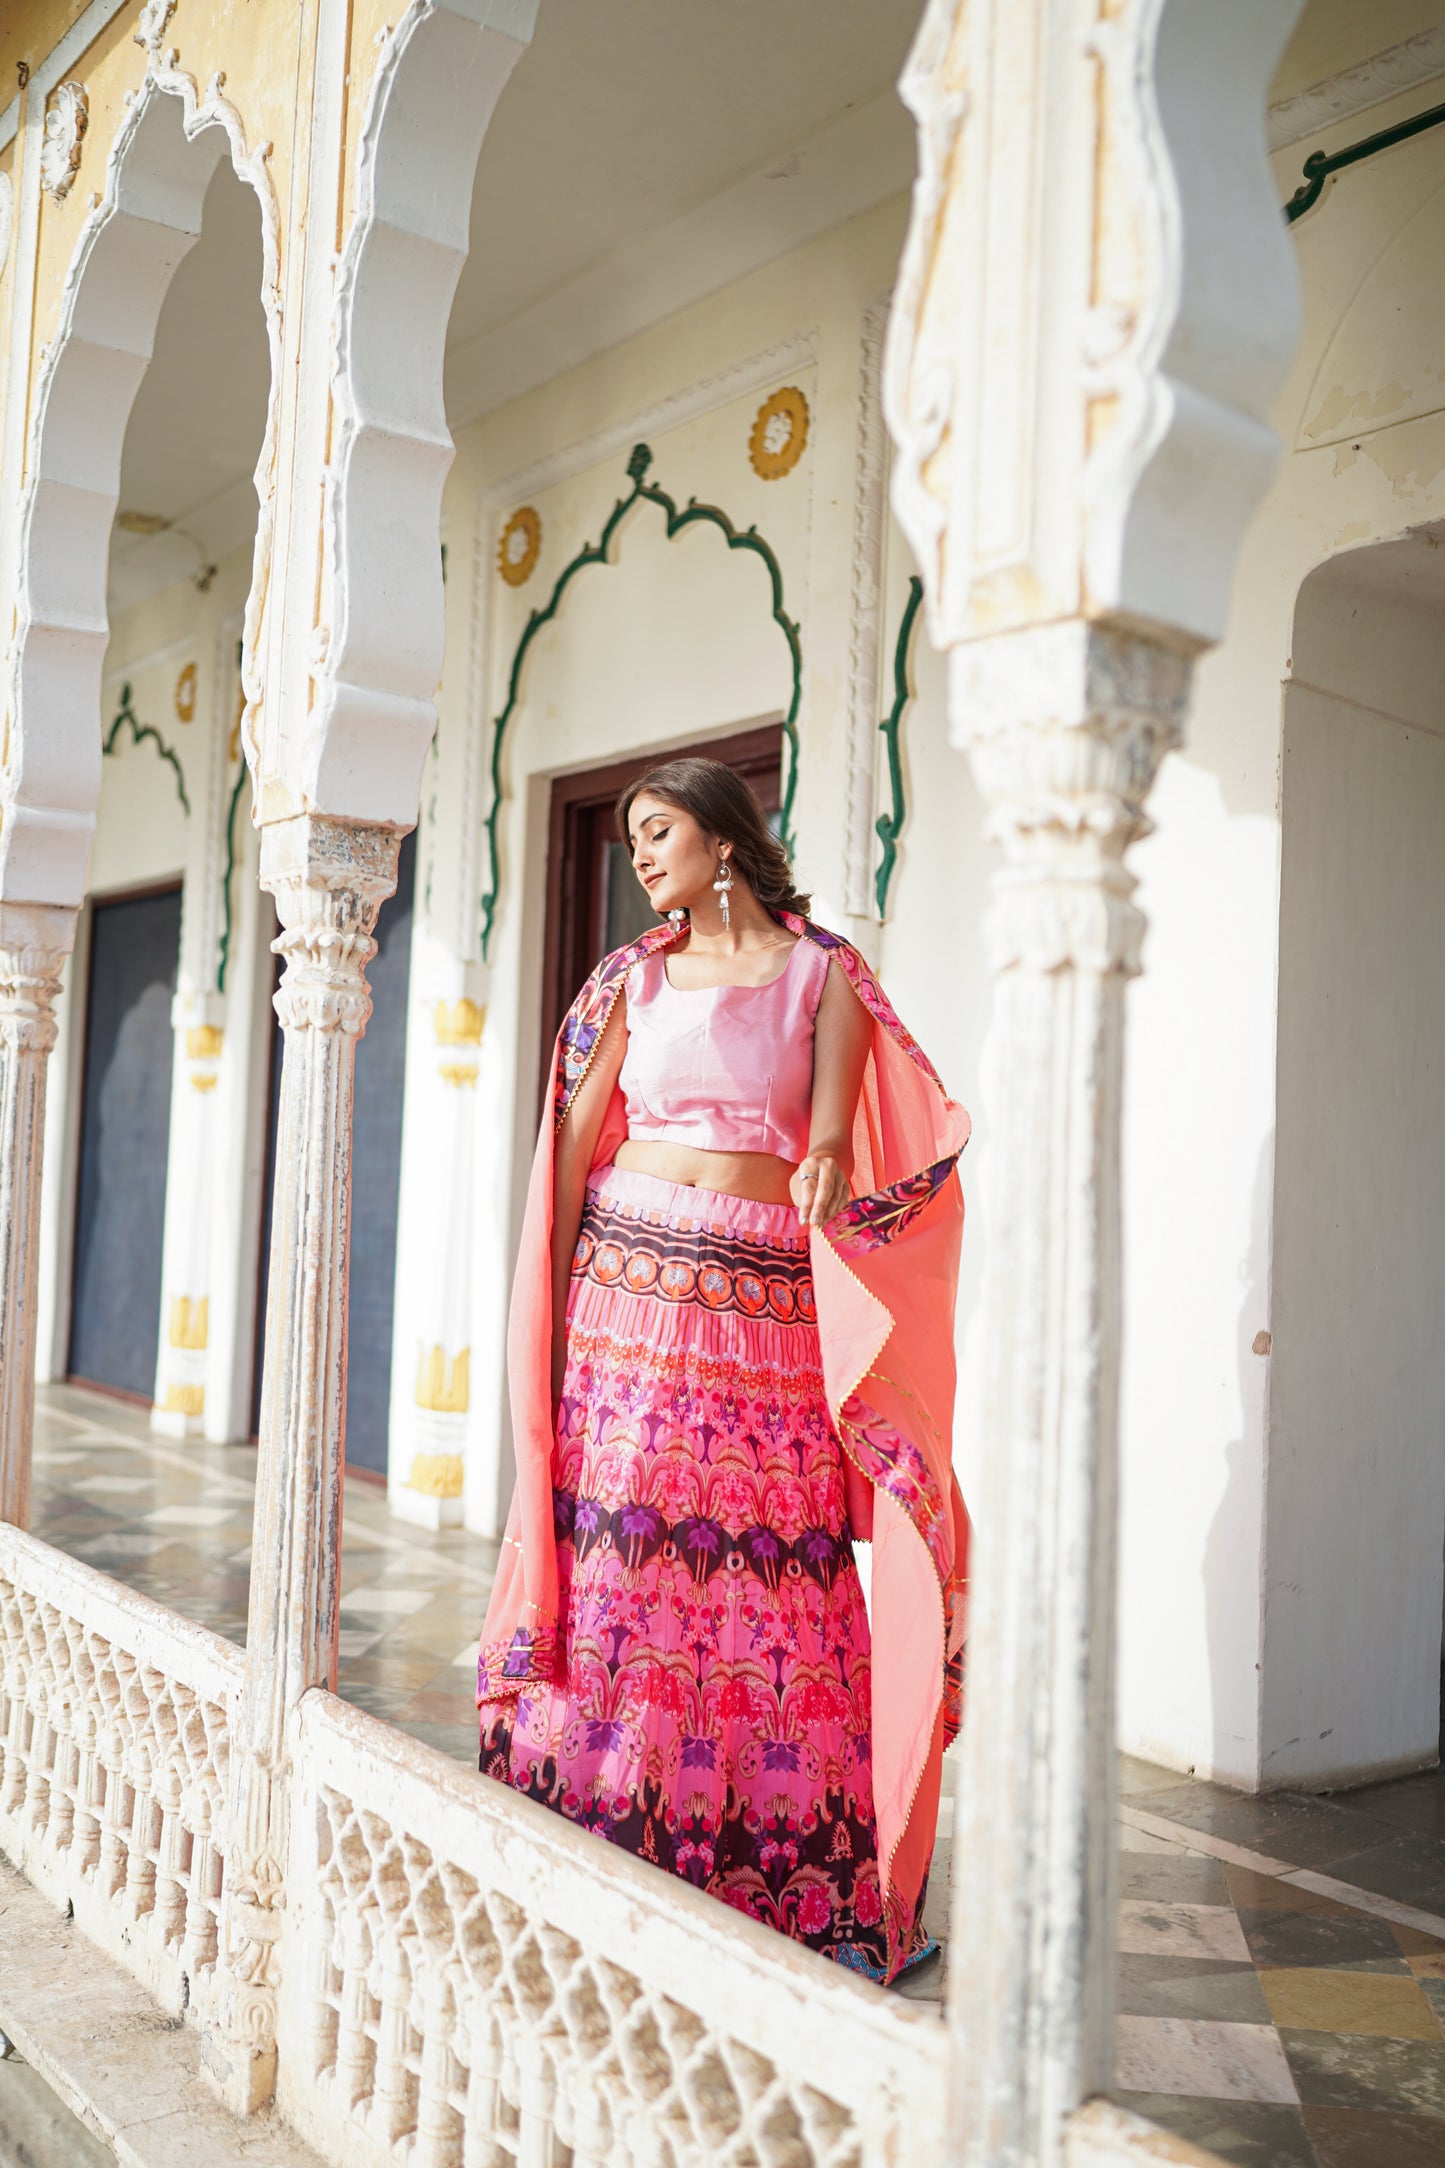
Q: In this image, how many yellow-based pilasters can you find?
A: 2